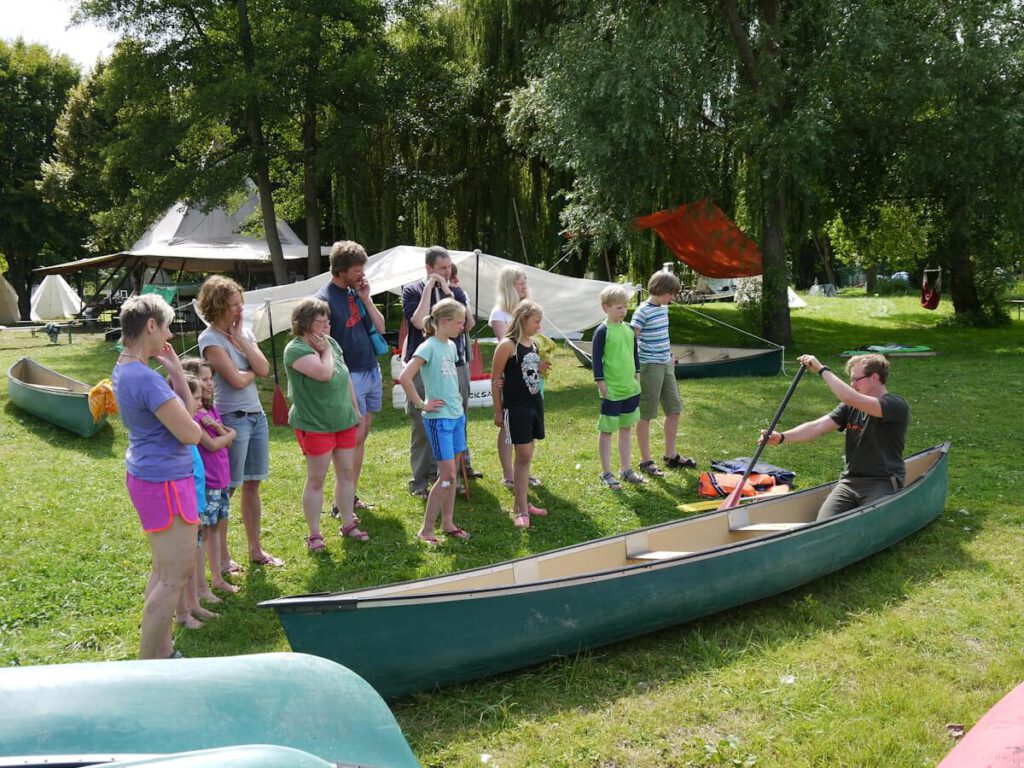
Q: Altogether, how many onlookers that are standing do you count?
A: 13